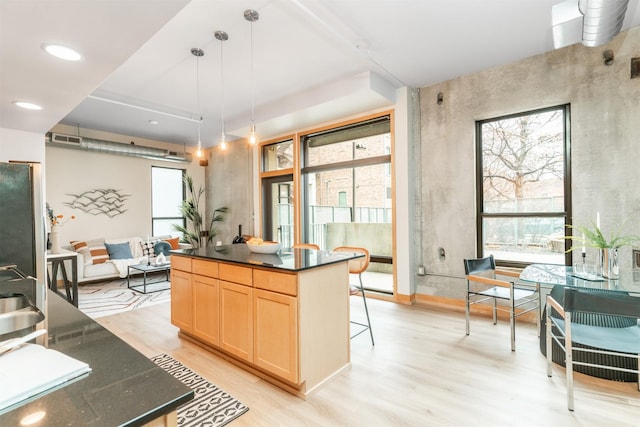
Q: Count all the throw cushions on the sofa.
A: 6